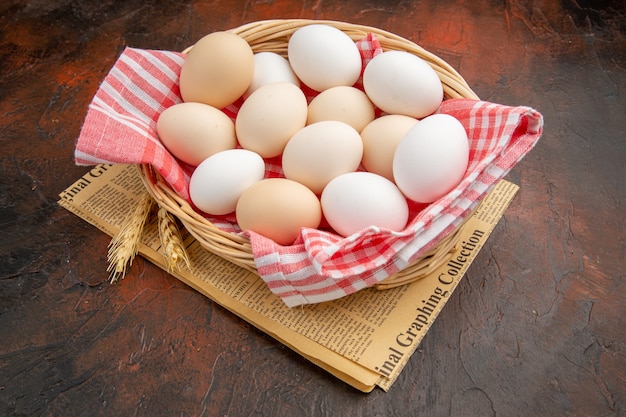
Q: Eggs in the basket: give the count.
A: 13